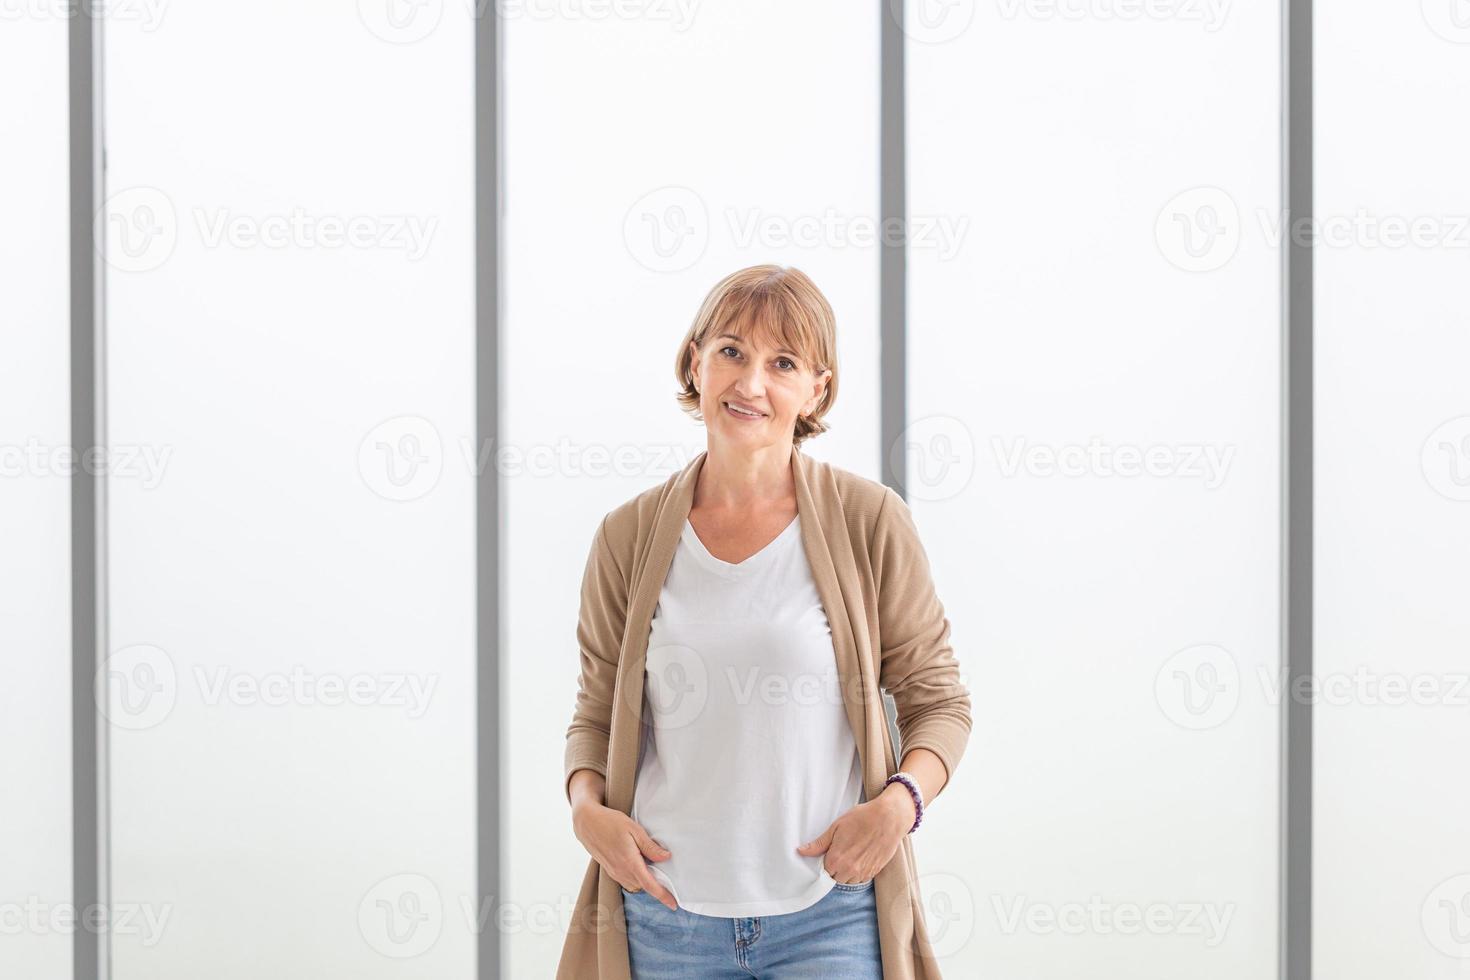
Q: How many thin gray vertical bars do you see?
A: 4